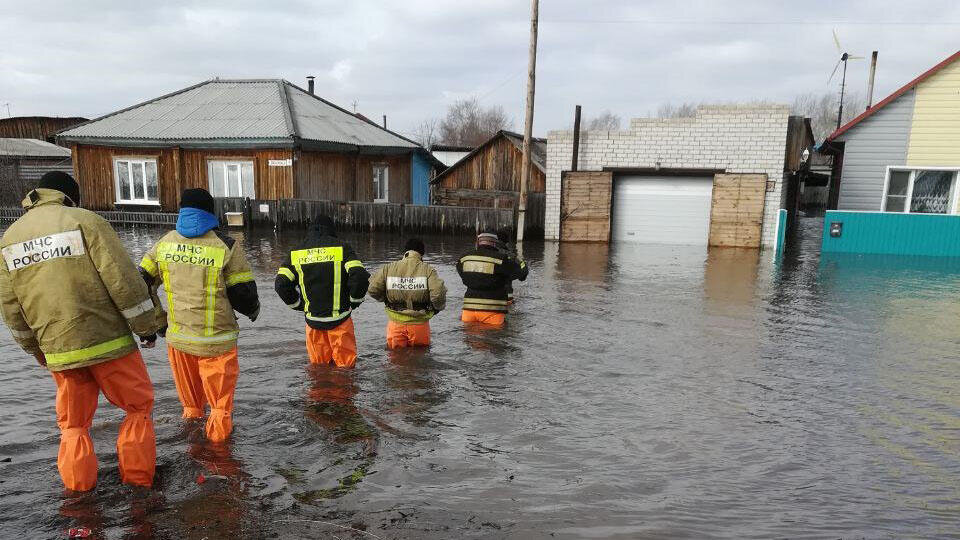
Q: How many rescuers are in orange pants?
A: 5